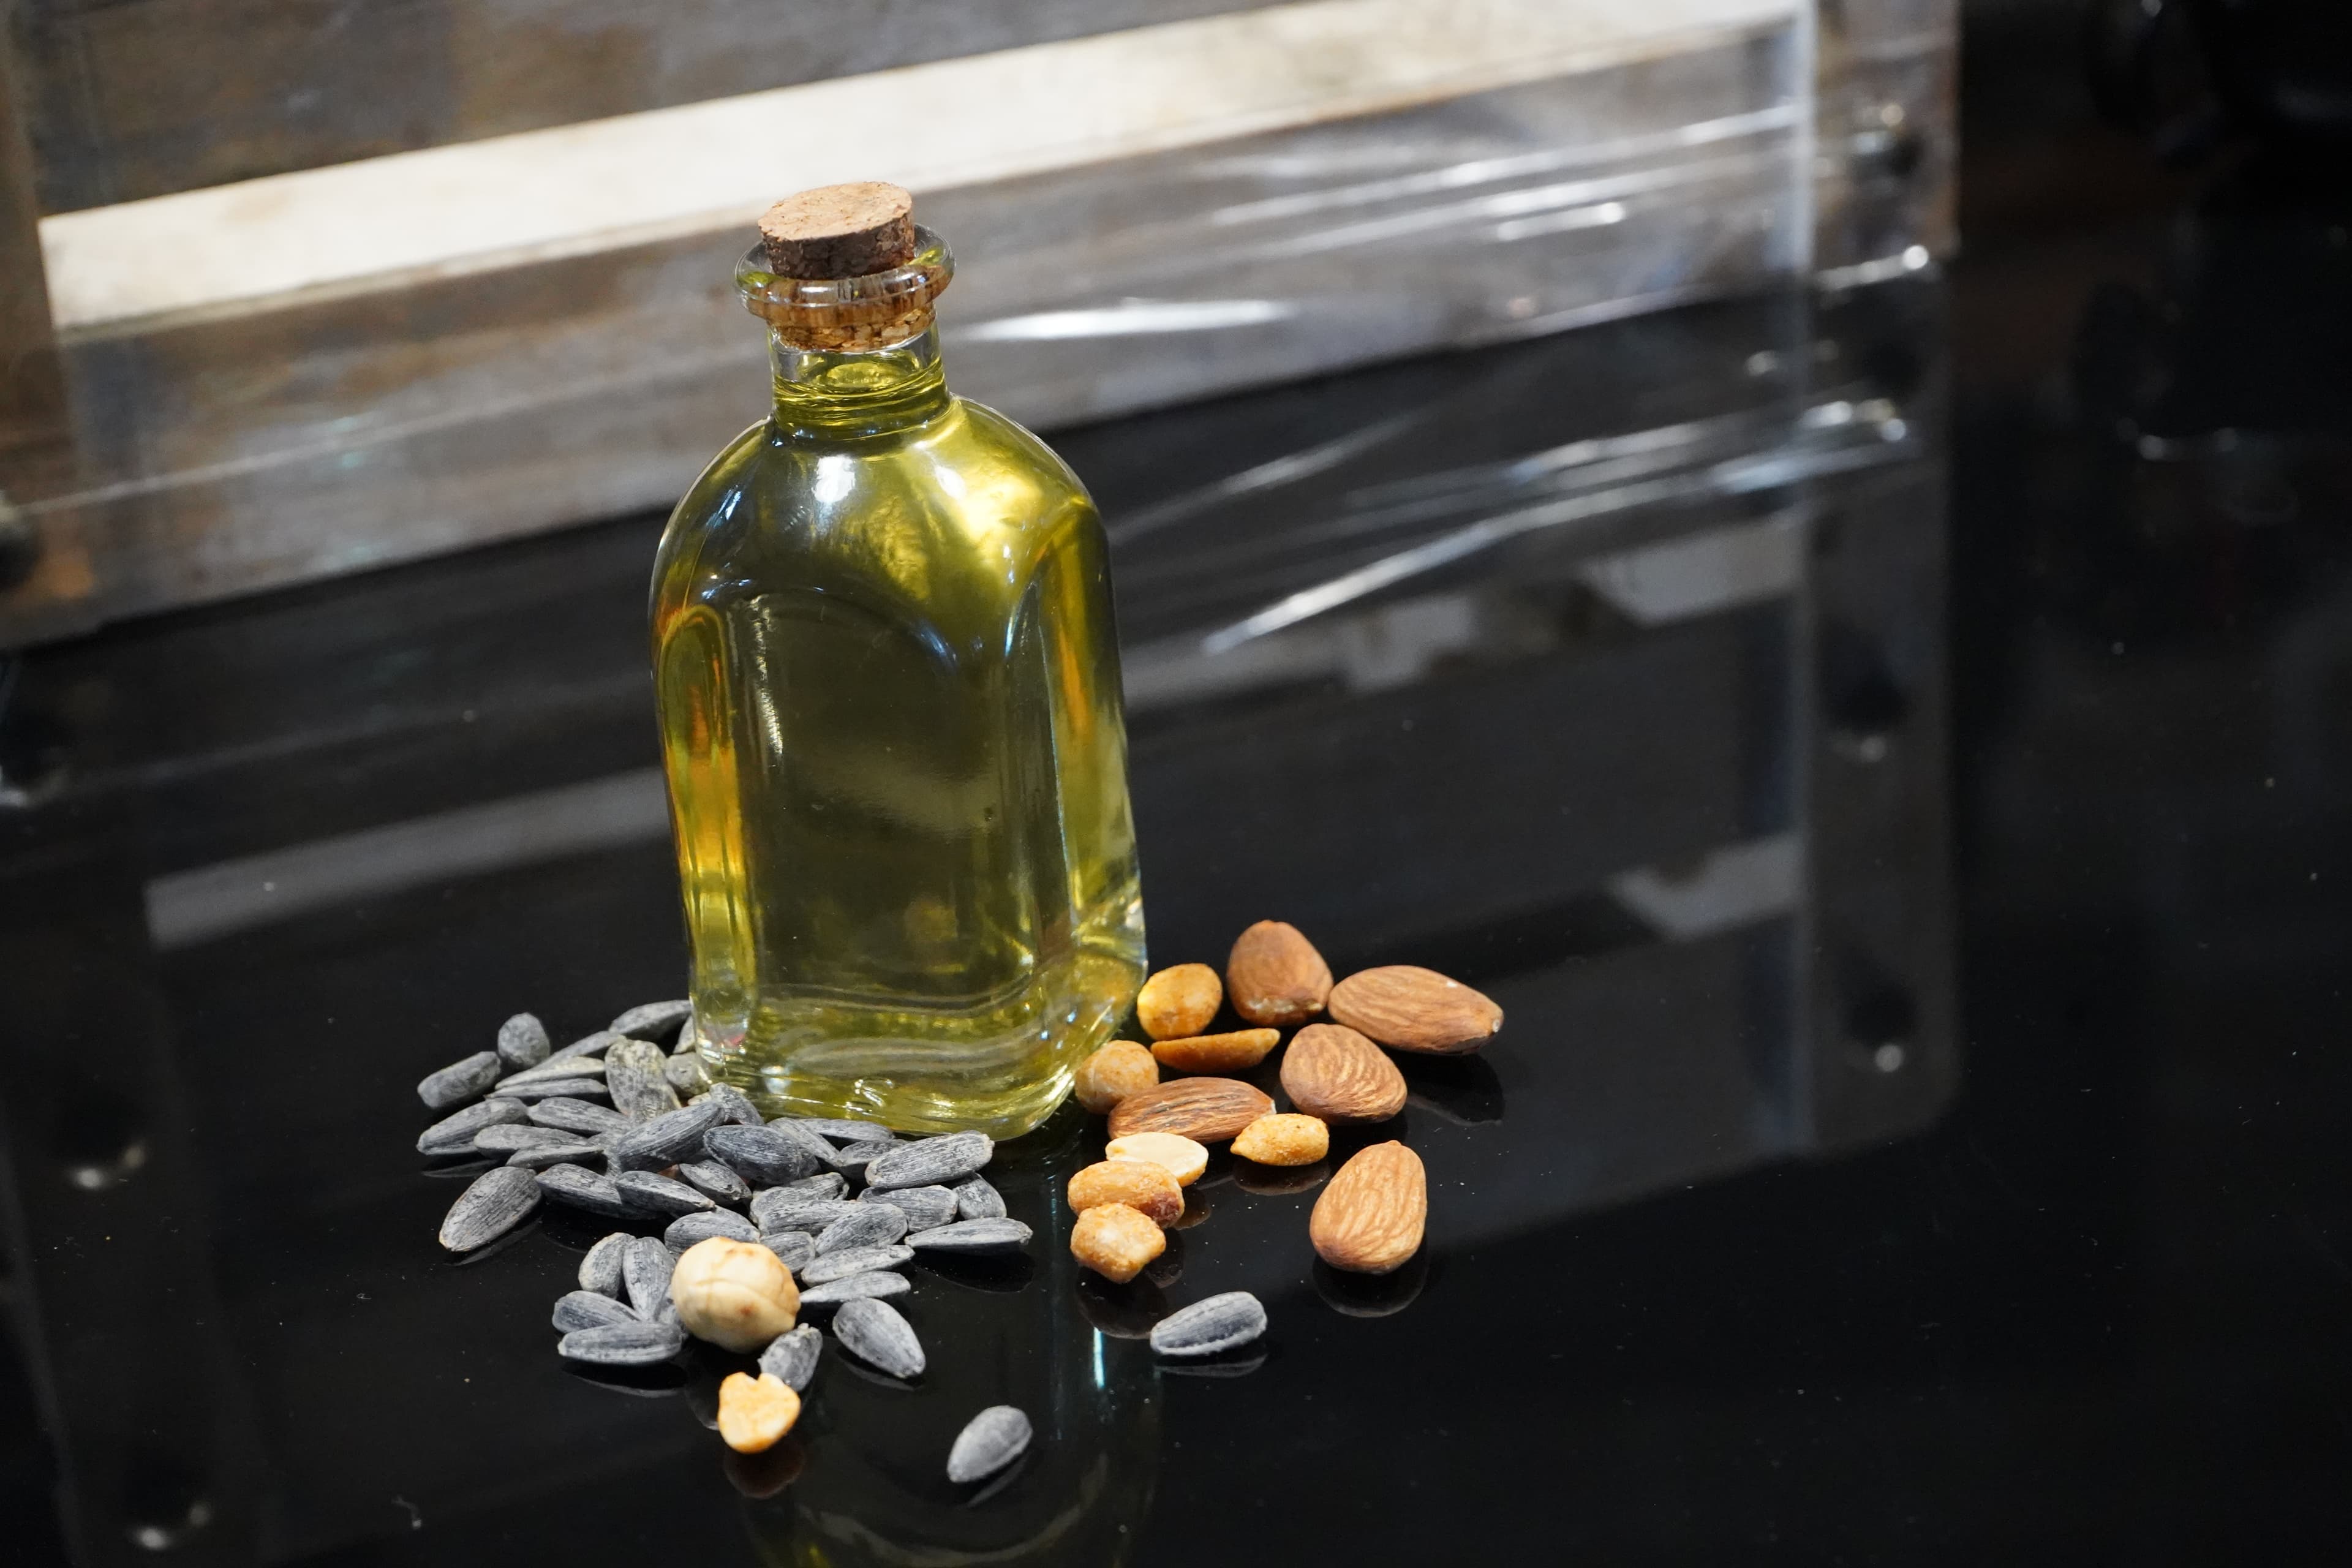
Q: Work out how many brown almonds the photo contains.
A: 5